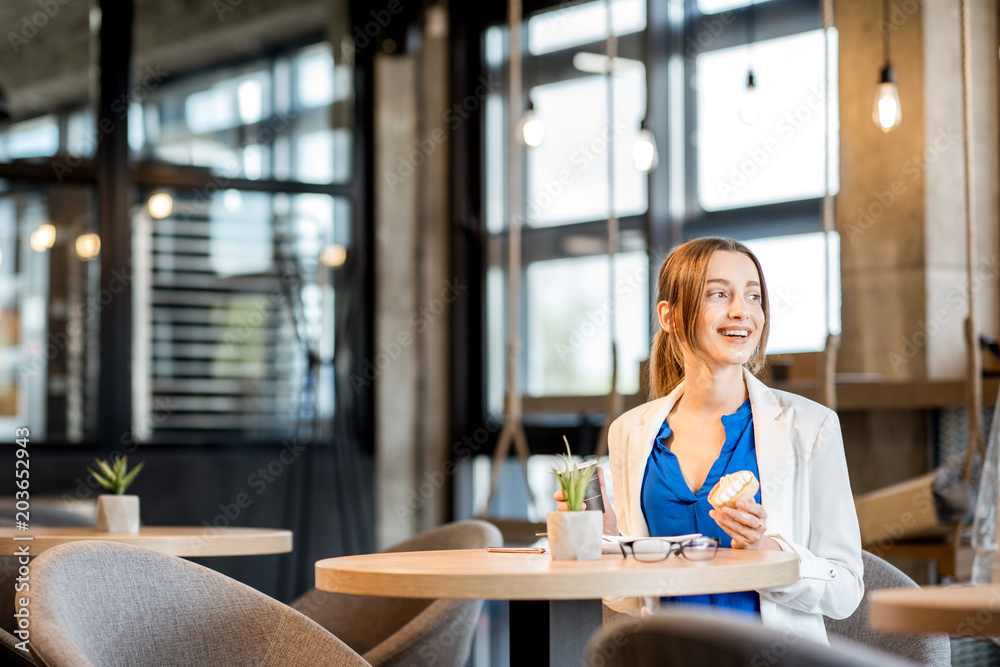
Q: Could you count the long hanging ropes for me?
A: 4